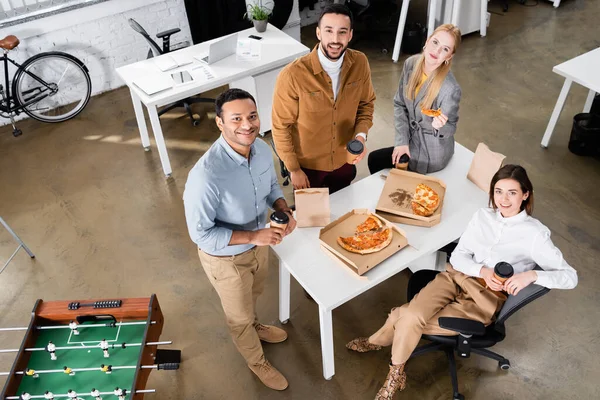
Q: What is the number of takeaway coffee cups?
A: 4